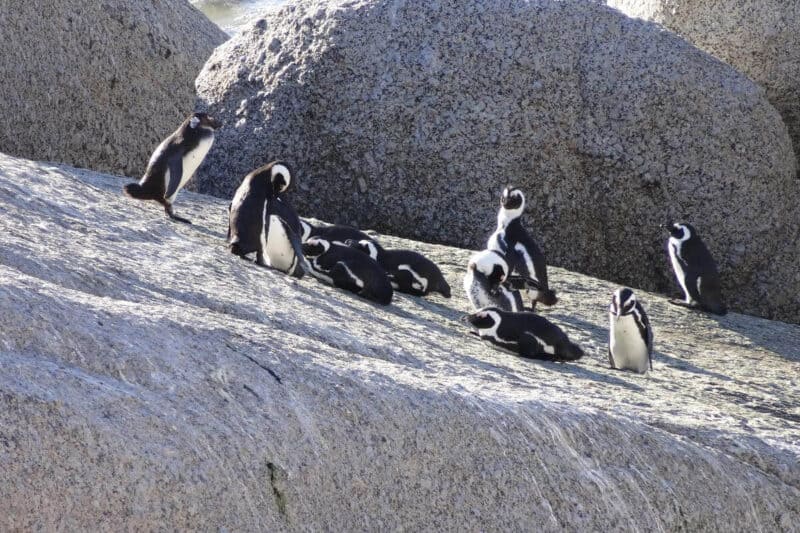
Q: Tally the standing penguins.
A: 7